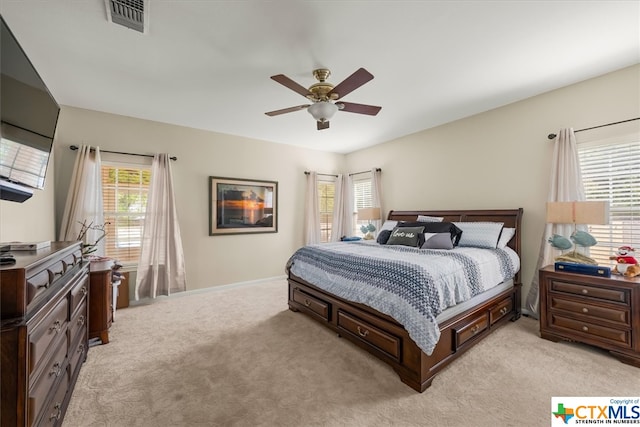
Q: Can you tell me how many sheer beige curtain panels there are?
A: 7